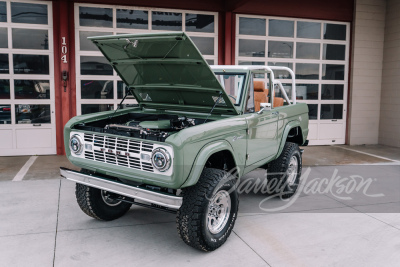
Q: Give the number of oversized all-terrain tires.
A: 3